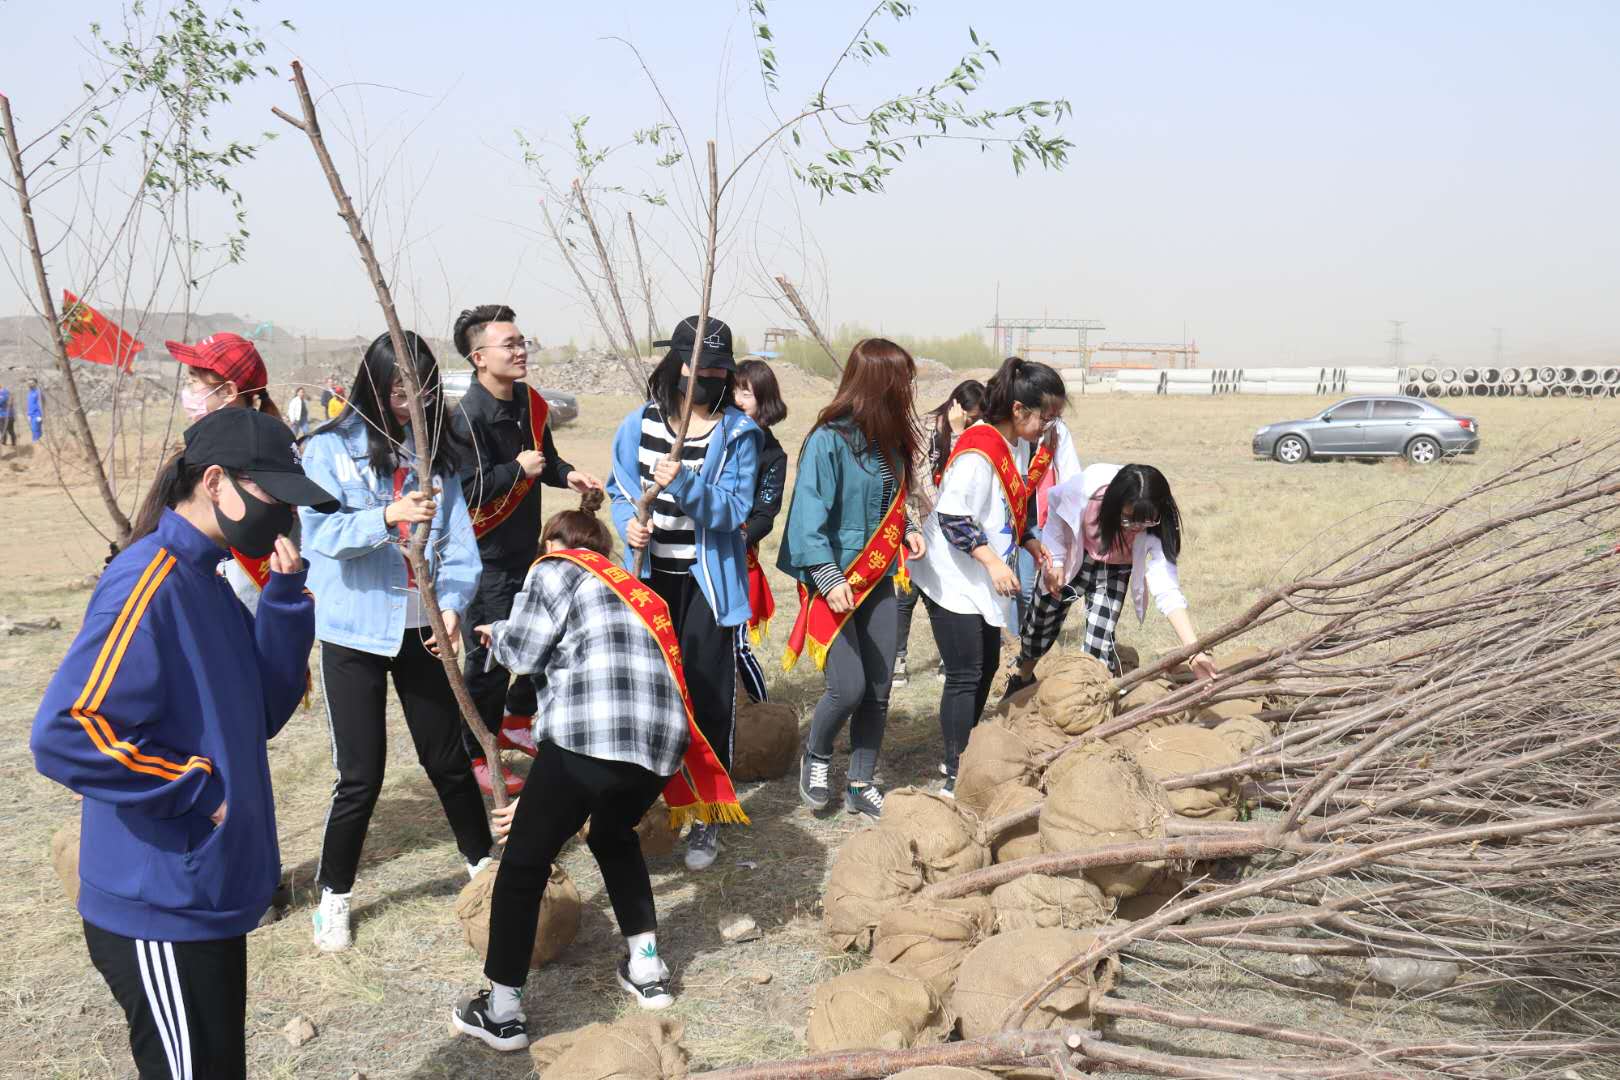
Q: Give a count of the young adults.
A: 12